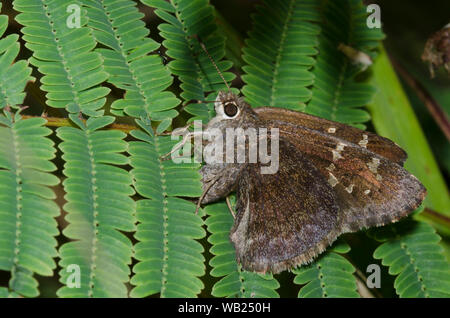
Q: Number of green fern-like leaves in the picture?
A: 12